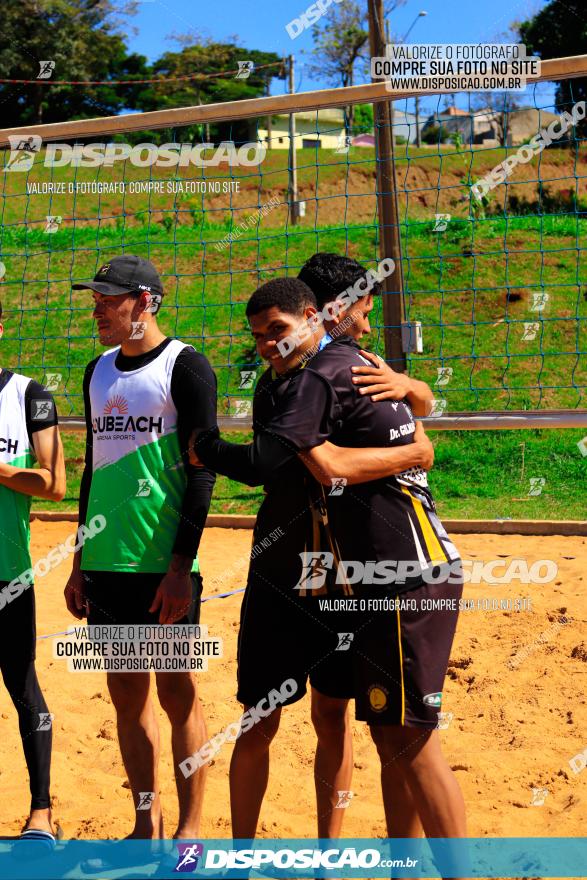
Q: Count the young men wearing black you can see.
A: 2